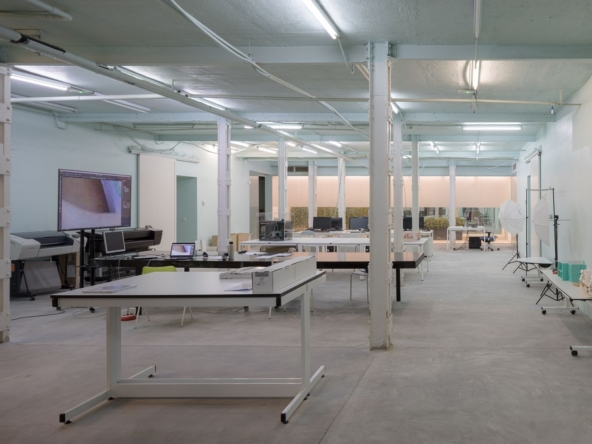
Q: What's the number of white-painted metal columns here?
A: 9